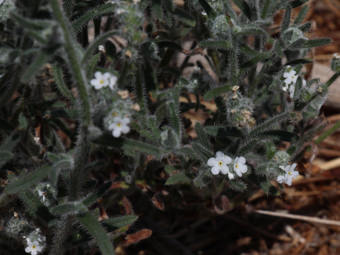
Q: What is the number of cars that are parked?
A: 0